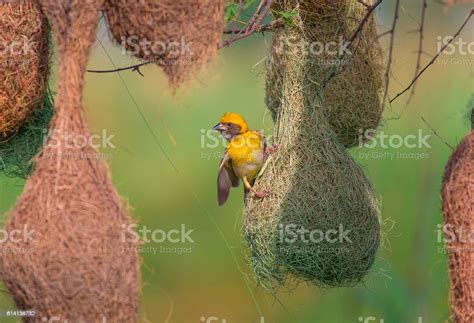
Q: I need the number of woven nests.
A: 6